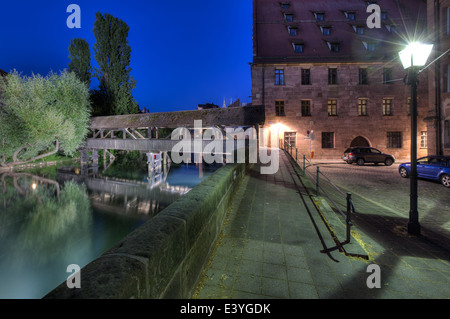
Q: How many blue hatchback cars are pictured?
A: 1